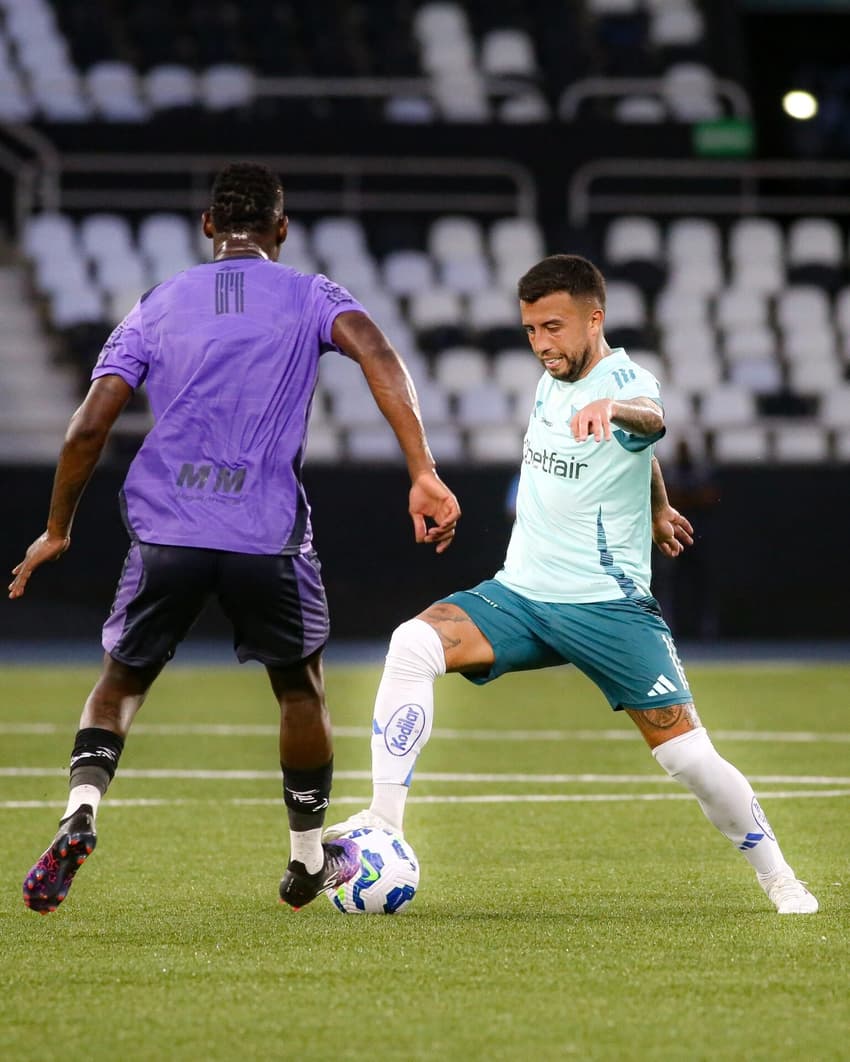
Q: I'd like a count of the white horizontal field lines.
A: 3